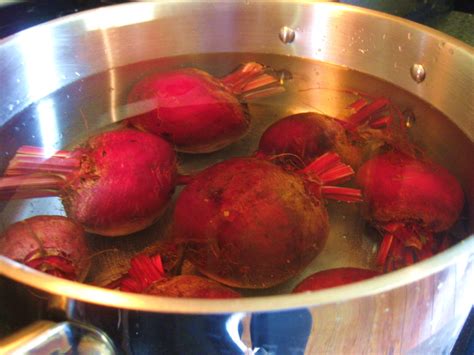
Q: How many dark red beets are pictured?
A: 8